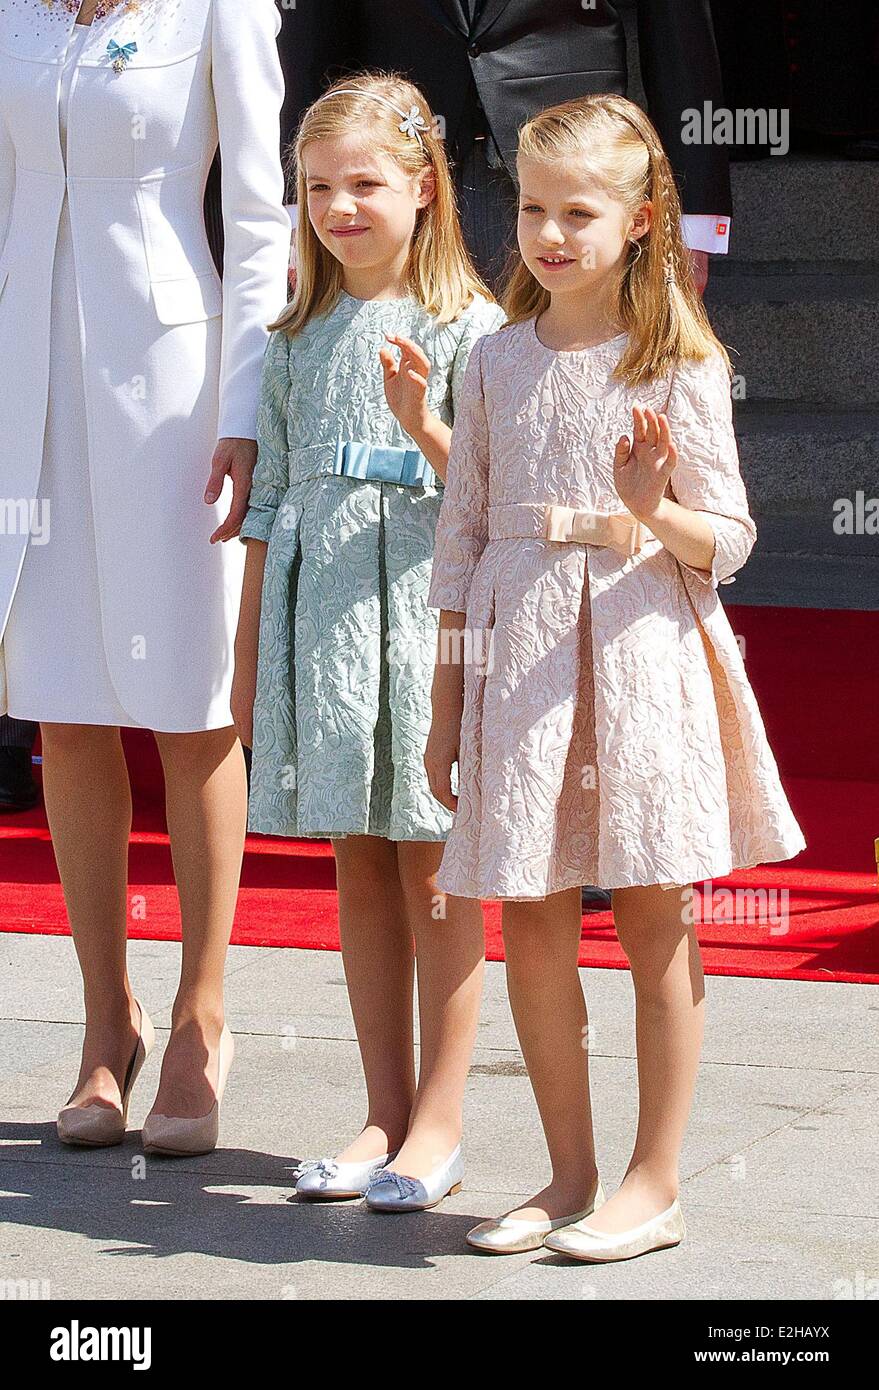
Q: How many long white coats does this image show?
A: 1